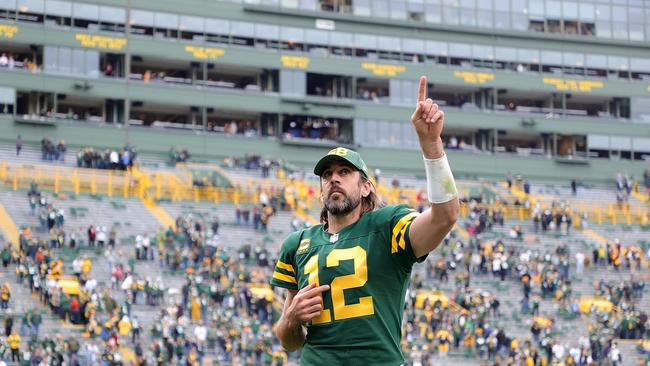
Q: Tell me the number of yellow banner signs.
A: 7